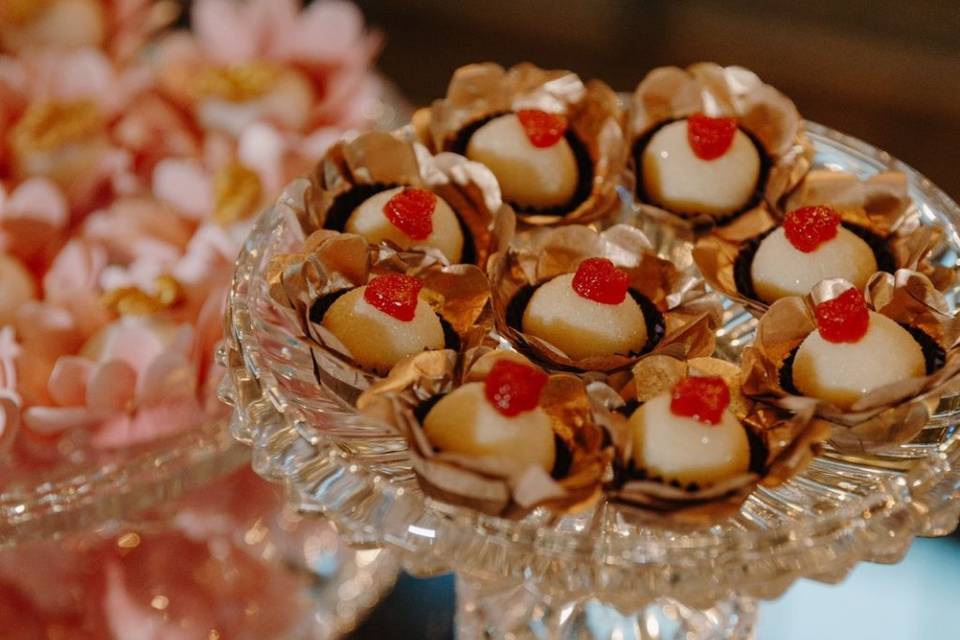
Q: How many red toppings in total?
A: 9